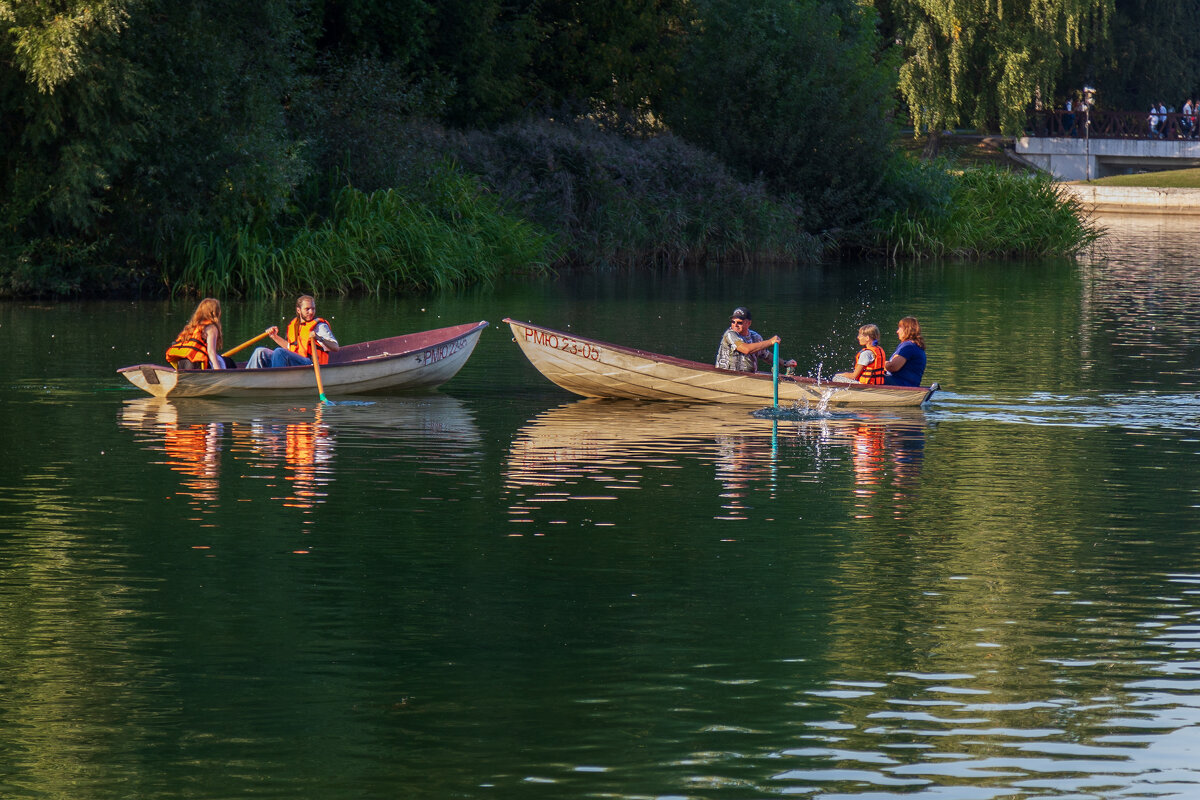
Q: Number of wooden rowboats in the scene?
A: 2